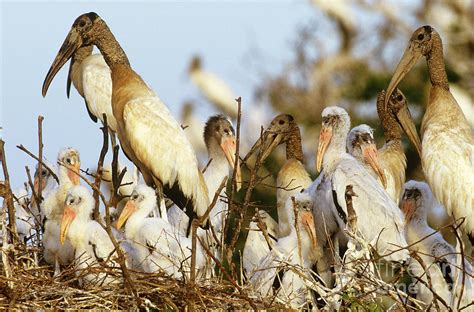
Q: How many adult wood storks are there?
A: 5